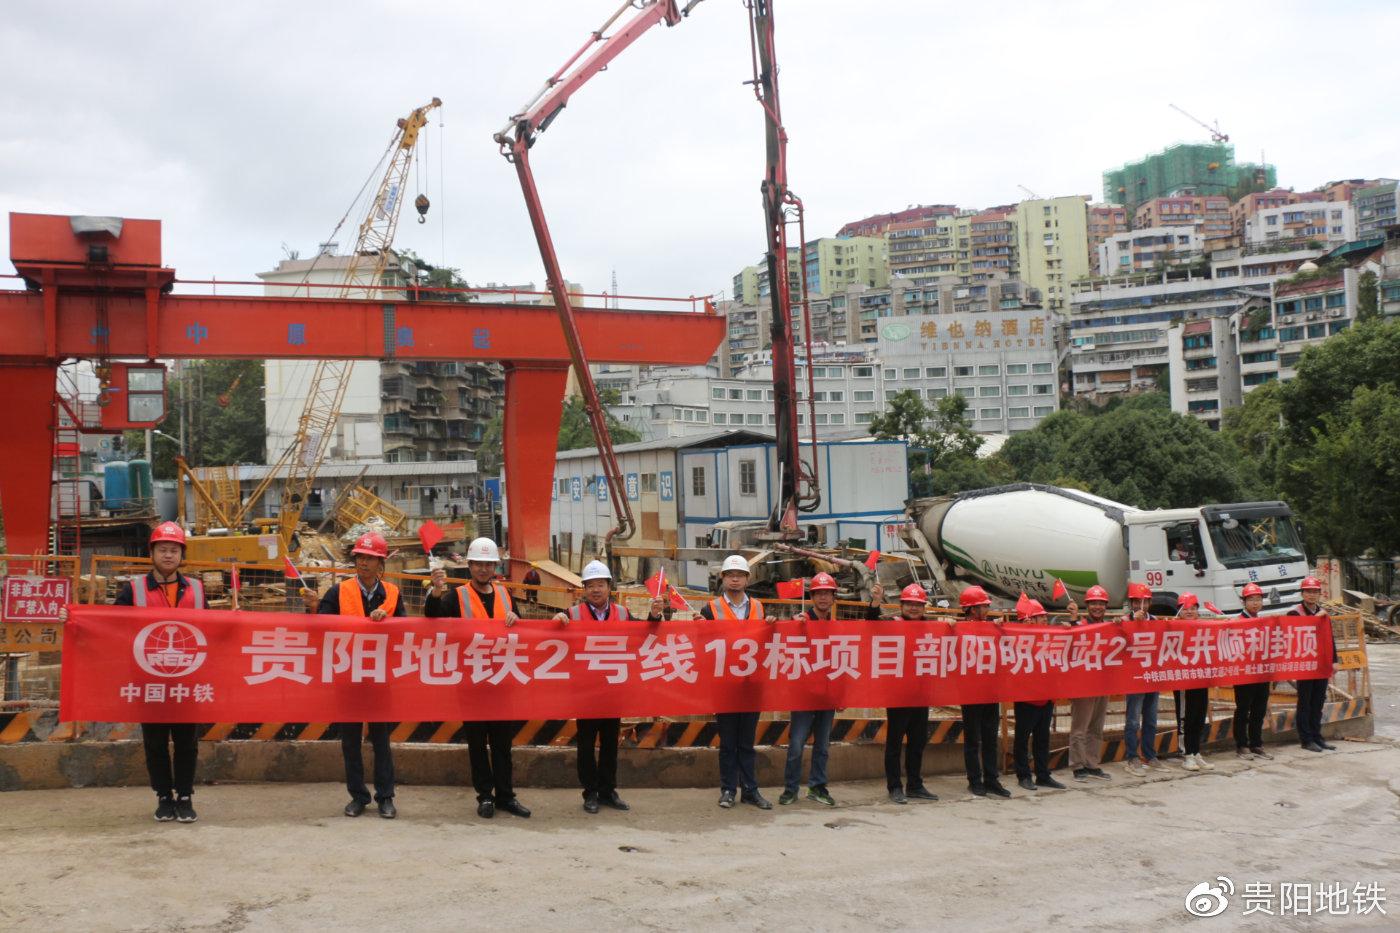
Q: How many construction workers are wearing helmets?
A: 14